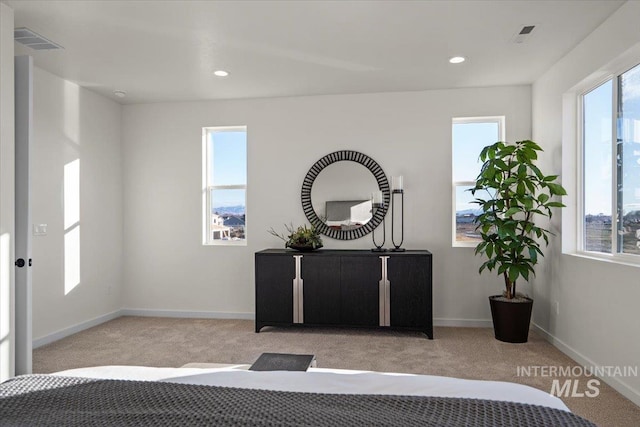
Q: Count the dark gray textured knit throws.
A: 1